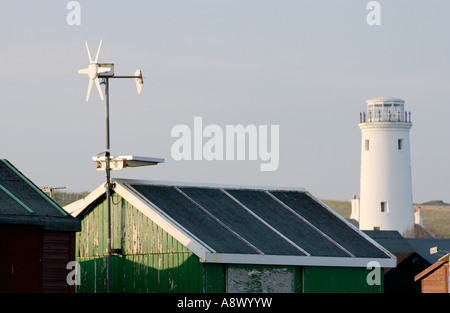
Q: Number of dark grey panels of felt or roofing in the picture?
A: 4